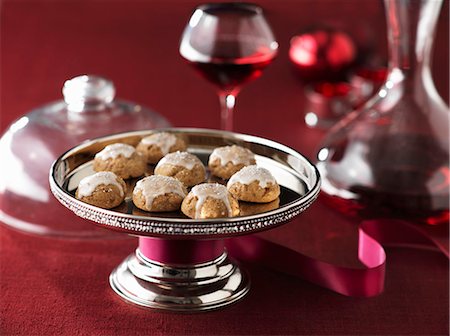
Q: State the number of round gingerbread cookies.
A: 8